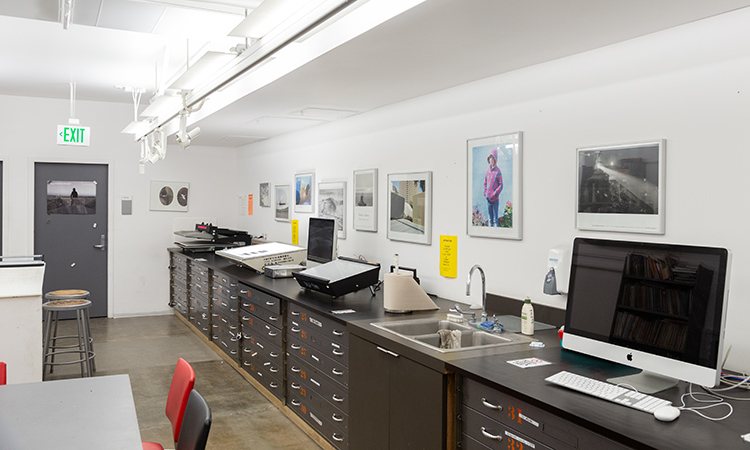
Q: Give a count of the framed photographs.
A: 9